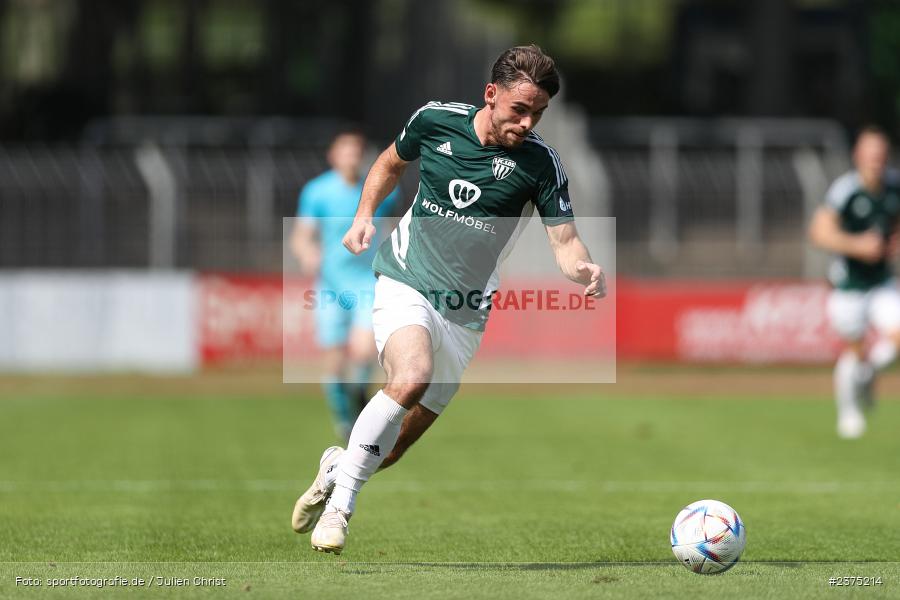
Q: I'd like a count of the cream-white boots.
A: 2